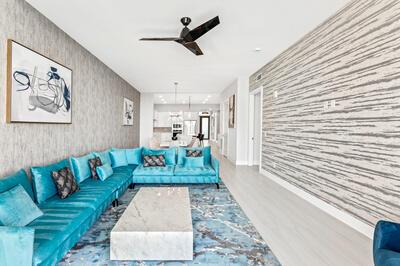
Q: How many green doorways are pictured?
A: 0